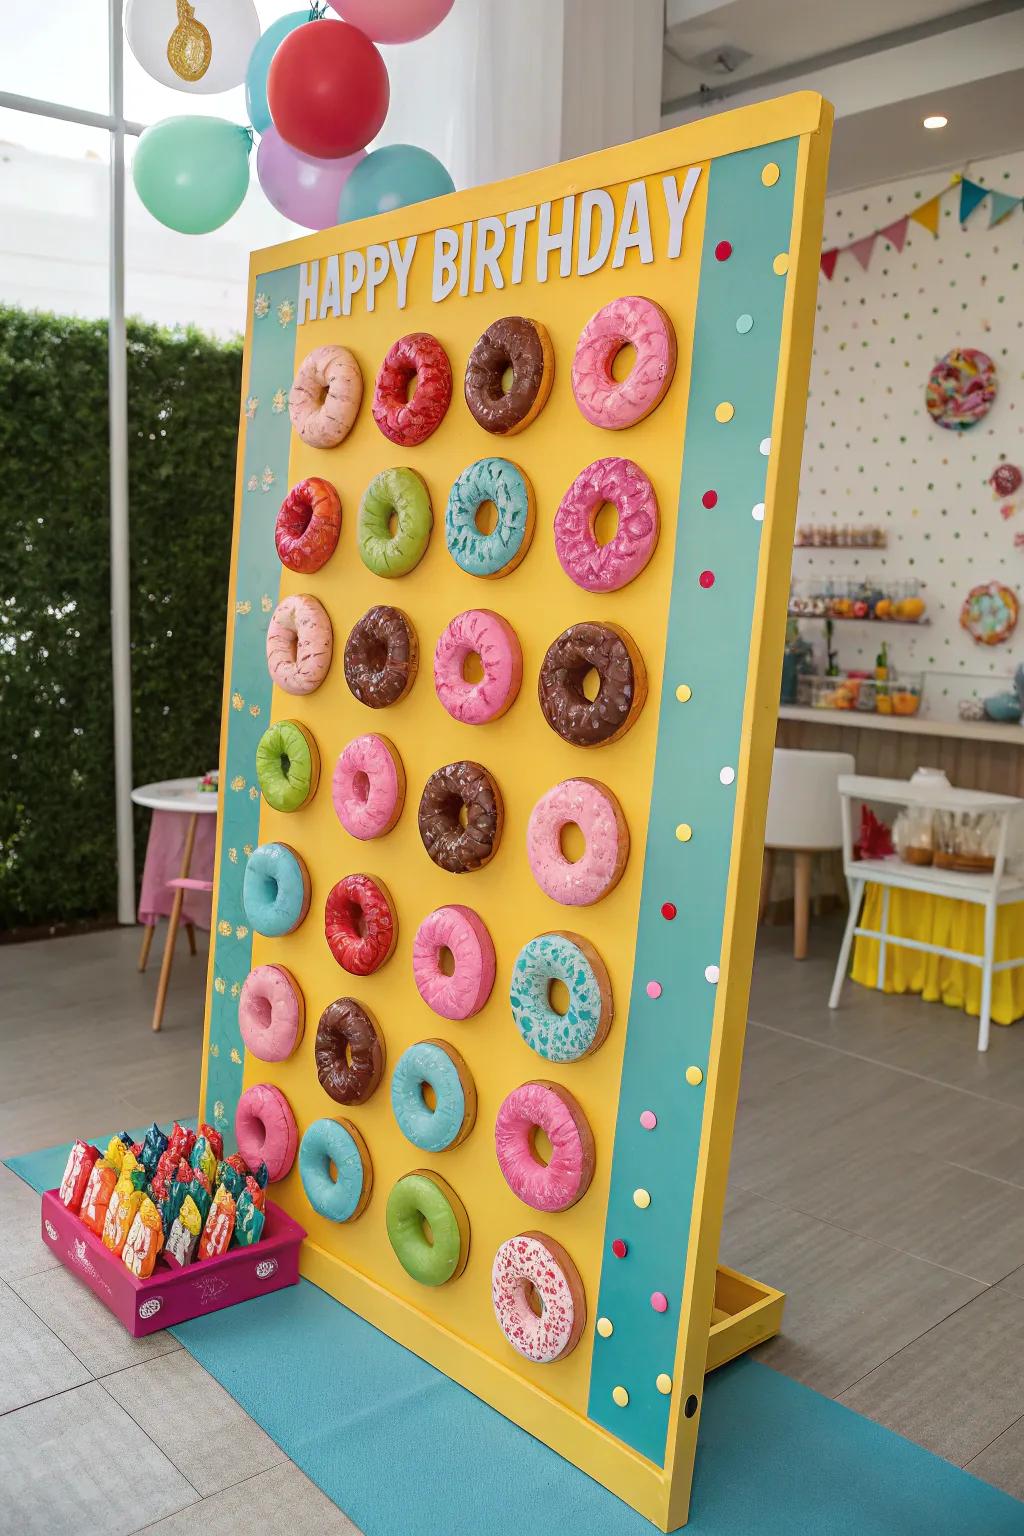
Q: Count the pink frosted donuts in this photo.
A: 11